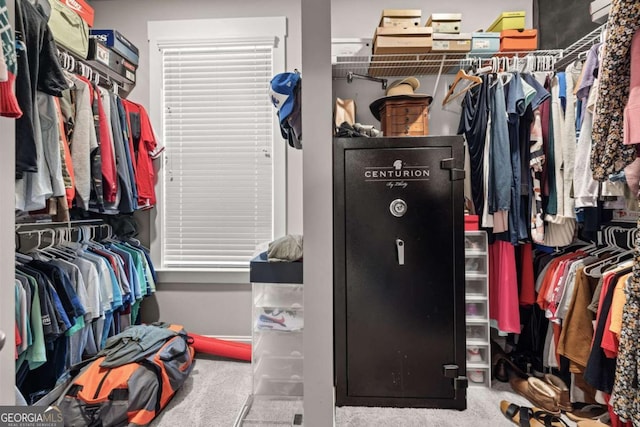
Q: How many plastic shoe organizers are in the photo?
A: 2